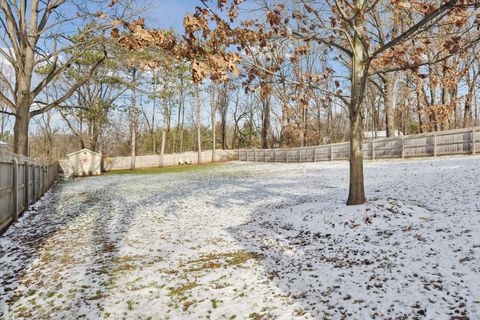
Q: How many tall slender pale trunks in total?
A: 4